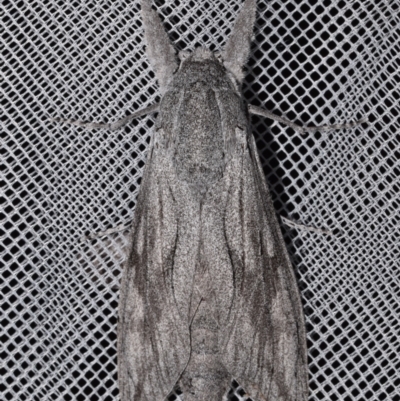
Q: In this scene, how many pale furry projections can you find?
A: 2